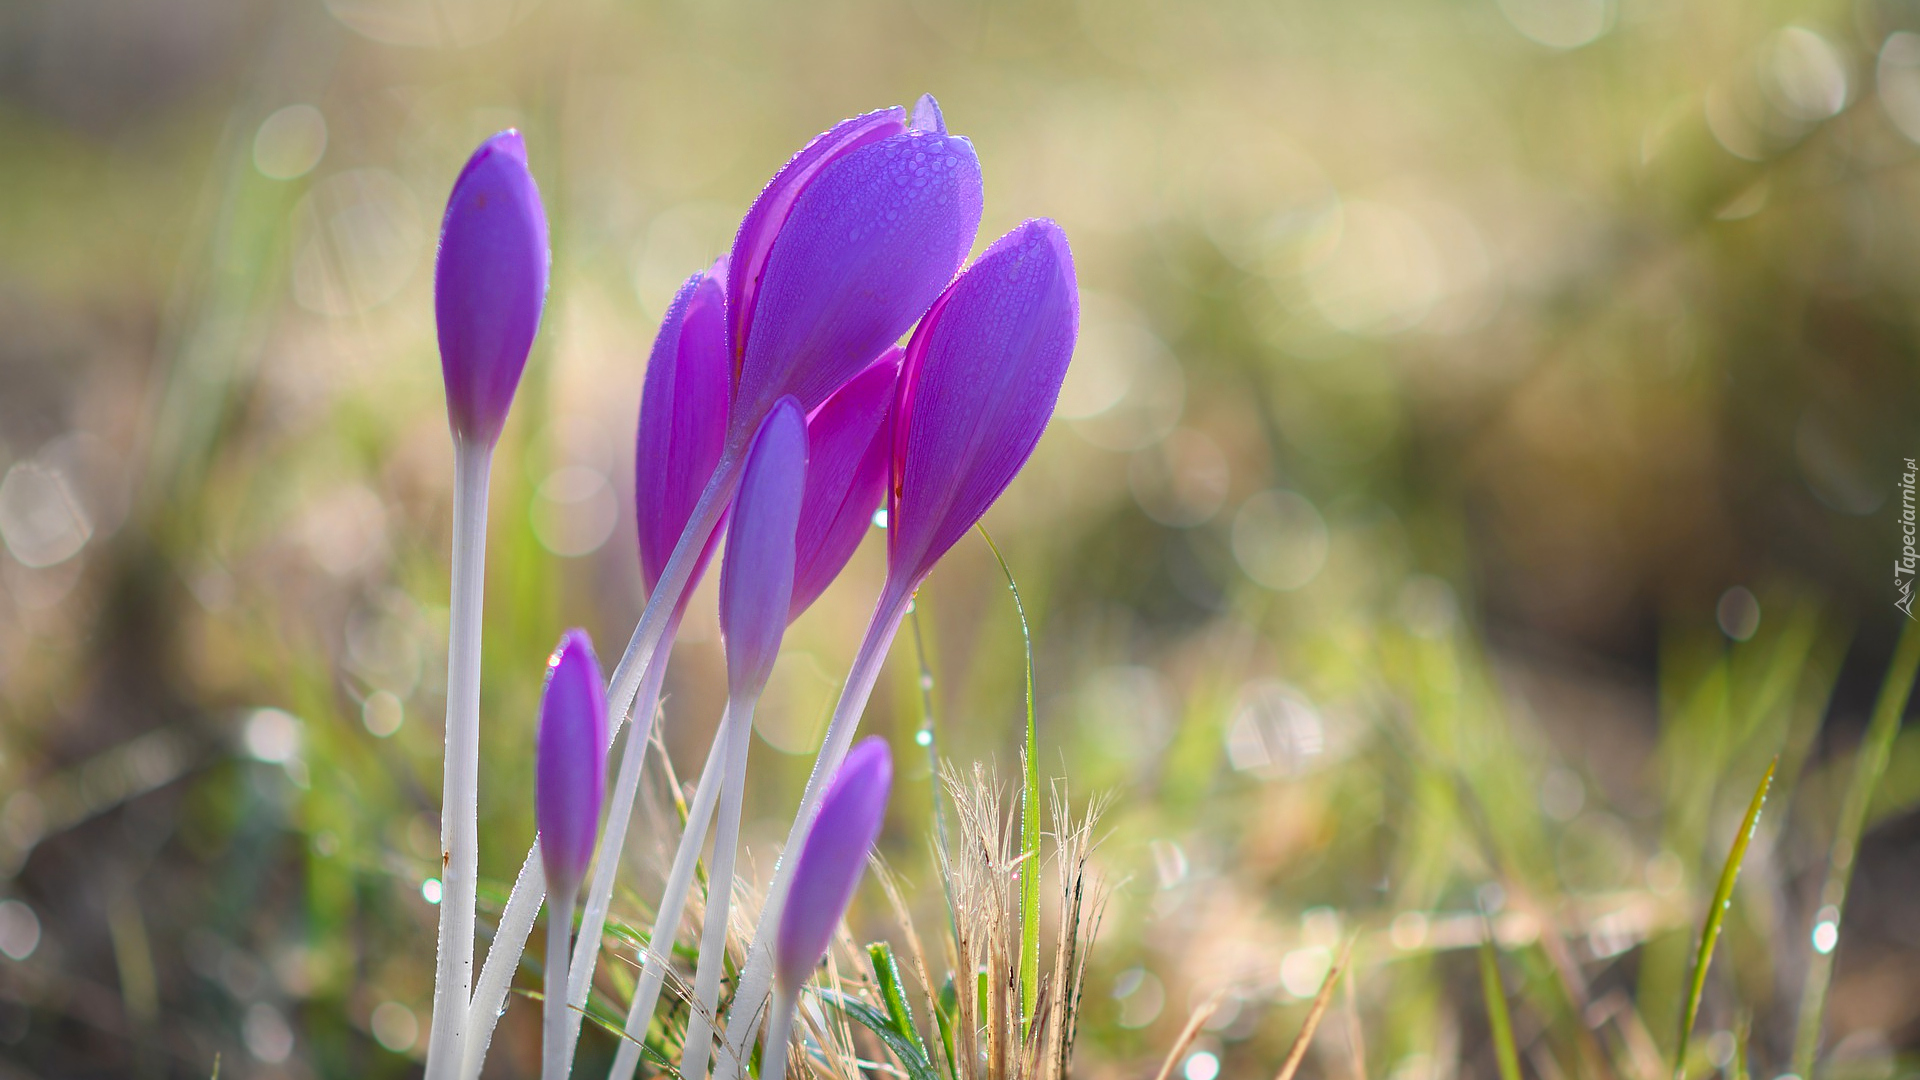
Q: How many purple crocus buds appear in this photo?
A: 8